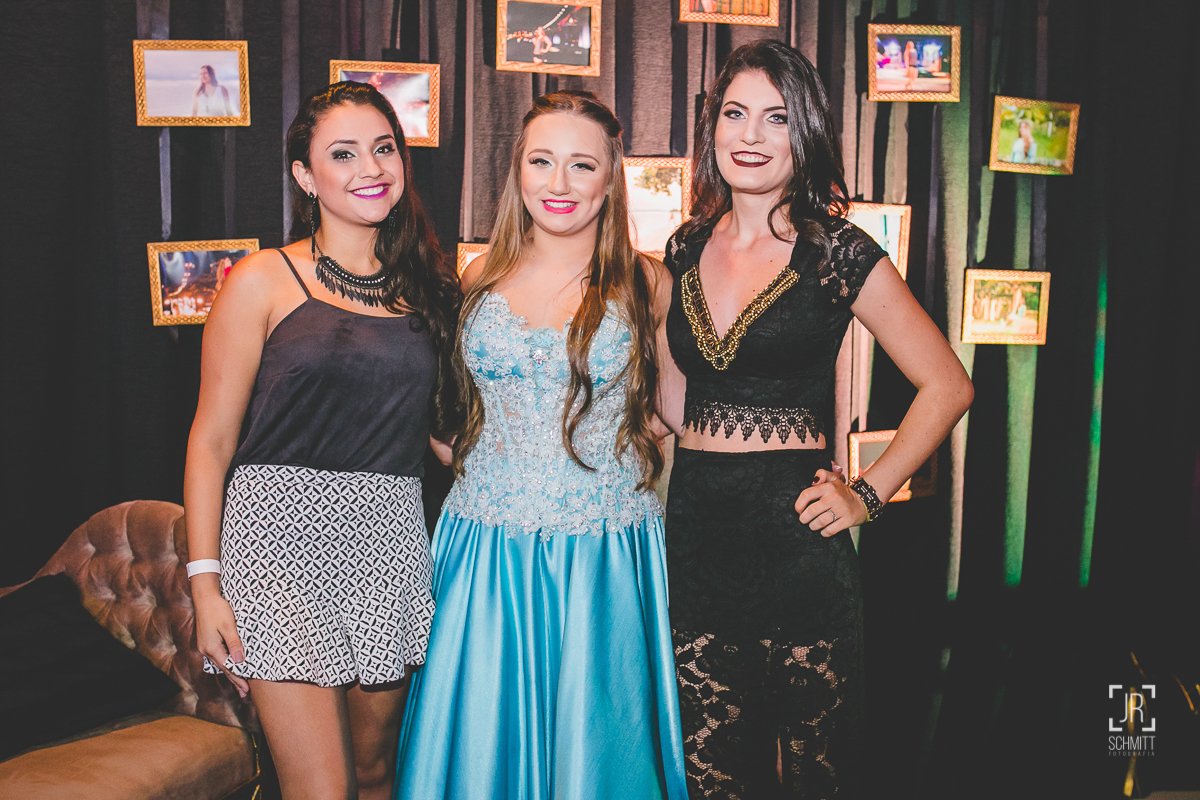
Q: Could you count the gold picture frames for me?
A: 12